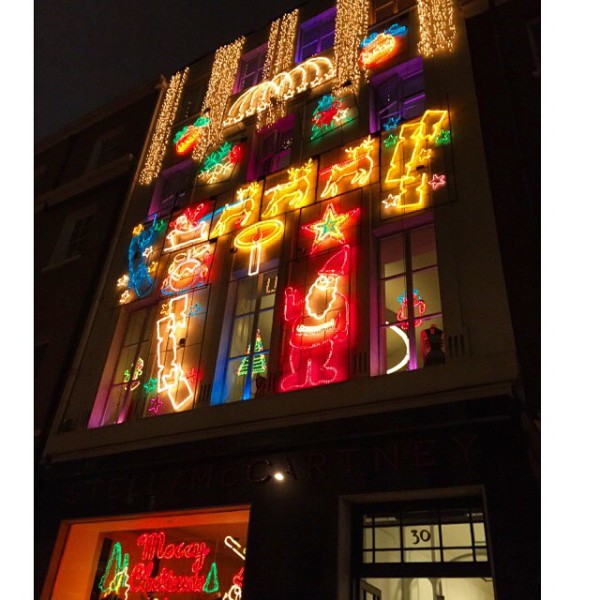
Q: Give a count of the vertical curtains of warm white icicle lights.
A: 5